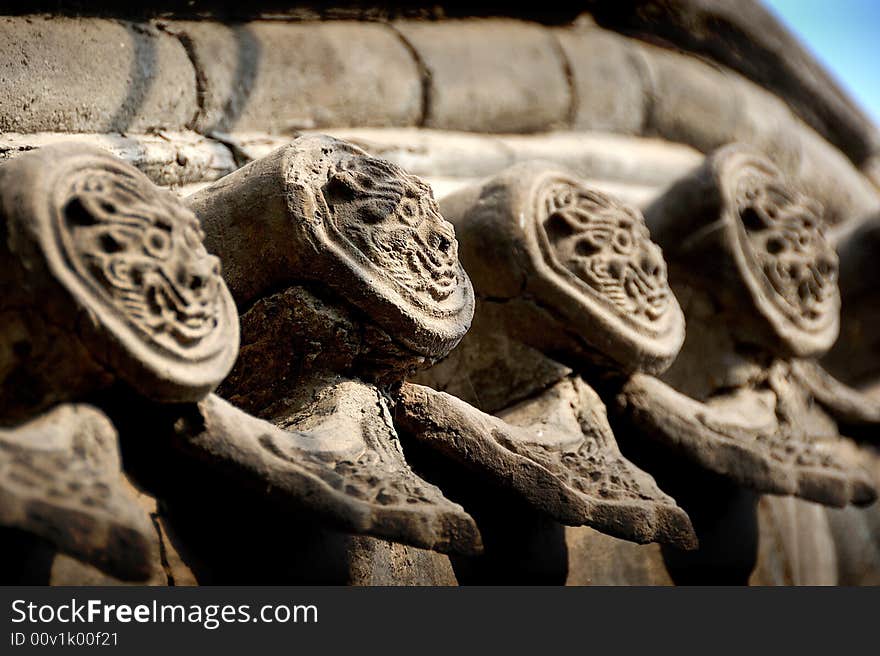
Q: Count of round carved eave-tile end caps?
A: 4